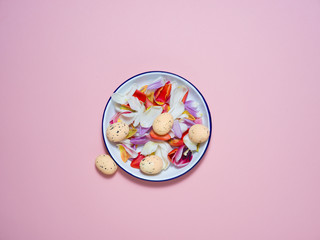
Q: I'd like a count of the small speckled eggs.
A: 5